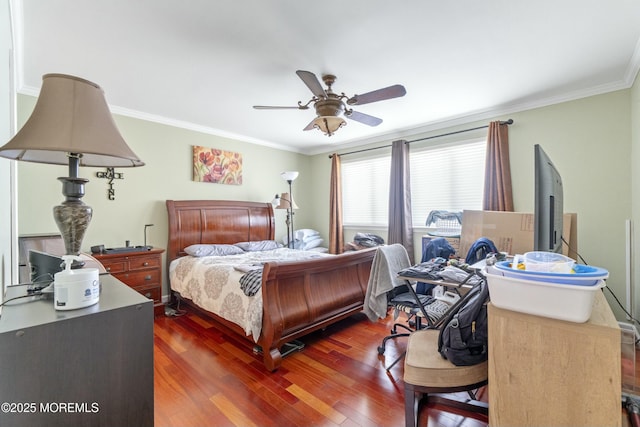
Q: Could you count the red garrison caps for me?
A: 0